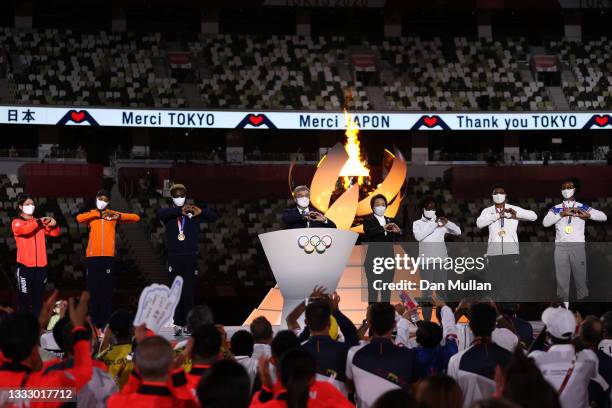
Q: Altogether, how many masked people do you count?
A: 8